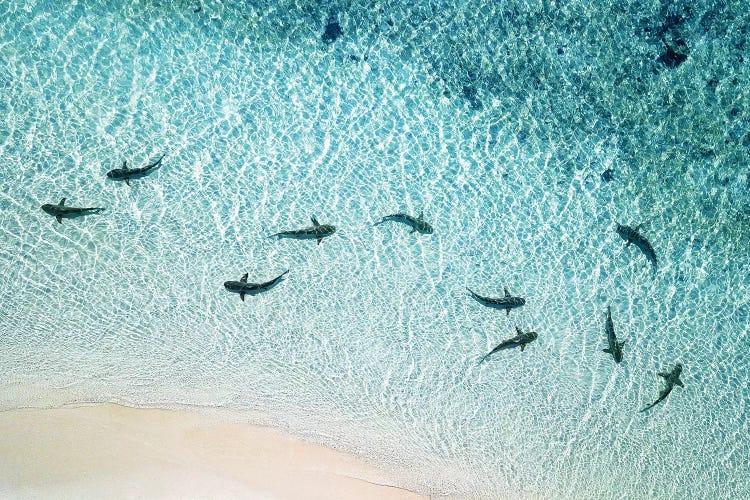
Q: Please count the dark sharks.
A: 10